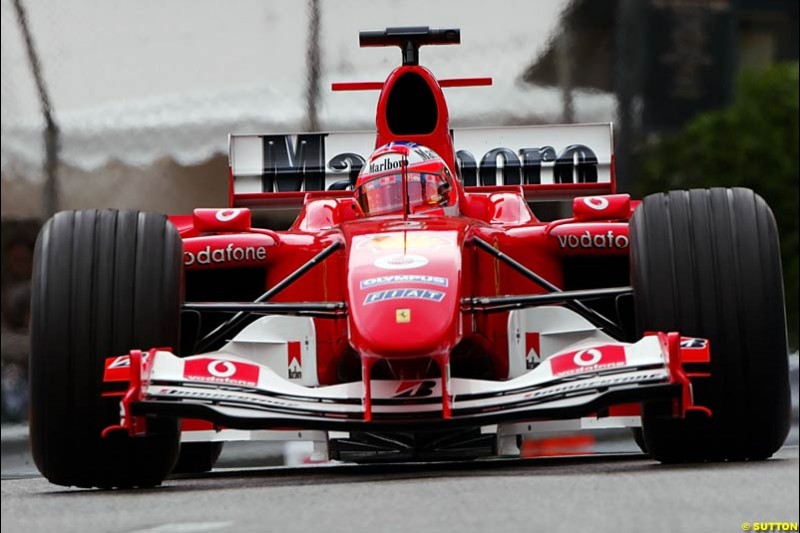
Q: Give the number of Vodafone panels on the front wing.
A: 2